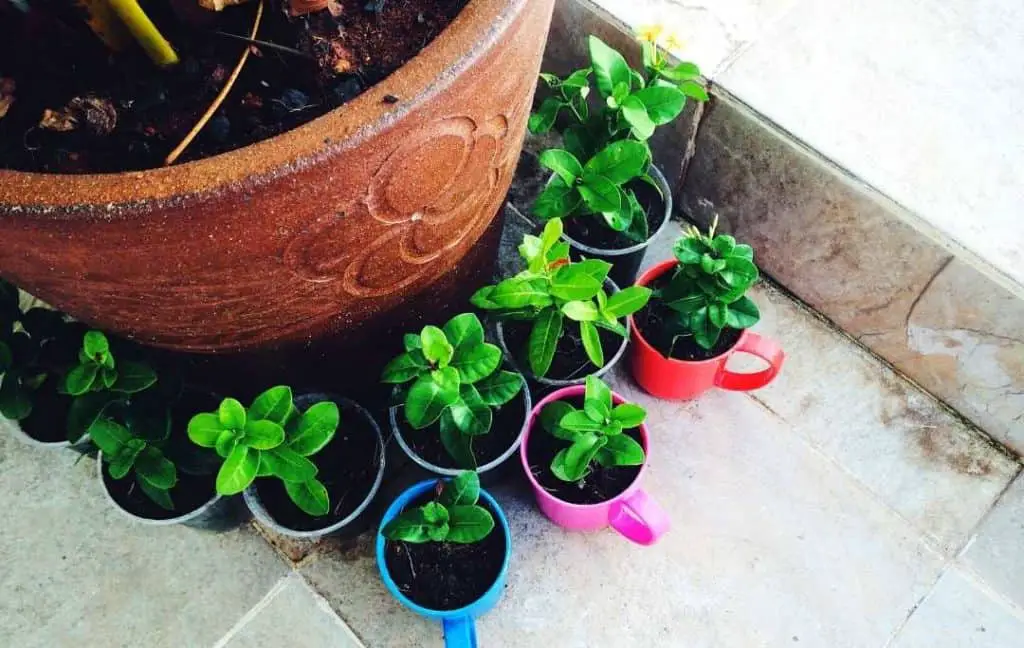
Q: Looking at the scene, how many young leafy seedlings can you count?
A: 9